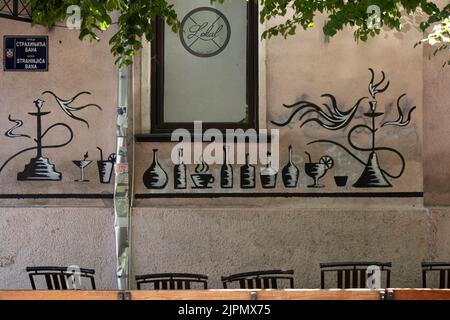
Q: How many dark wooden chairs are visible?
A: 5